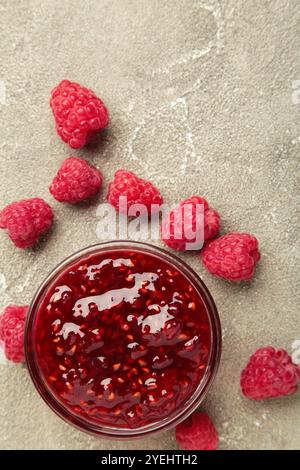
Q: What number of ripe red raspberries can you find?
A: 9